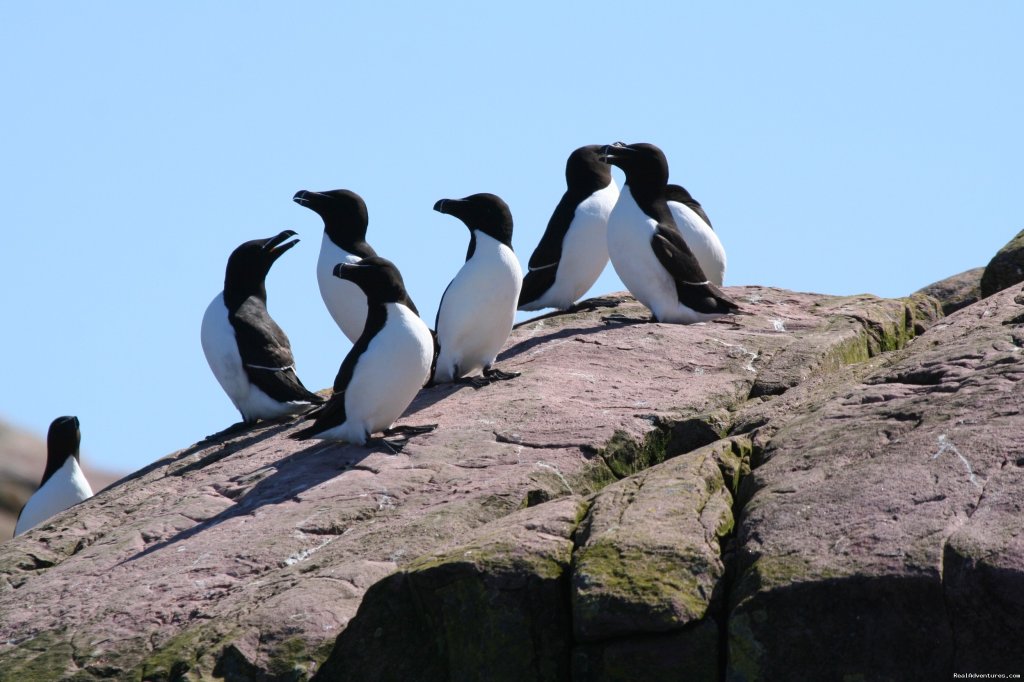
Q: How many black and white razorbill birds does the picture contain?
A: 8